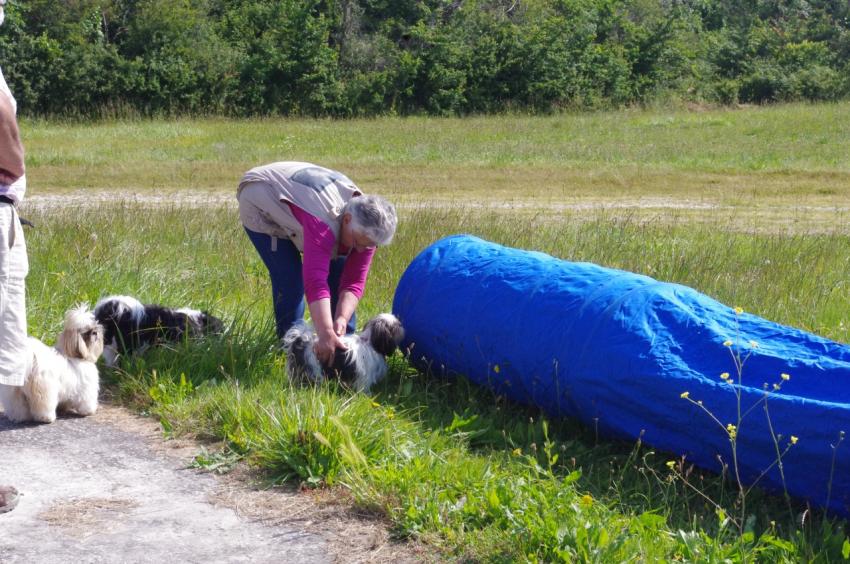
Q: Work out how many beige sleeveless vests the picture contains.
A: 1